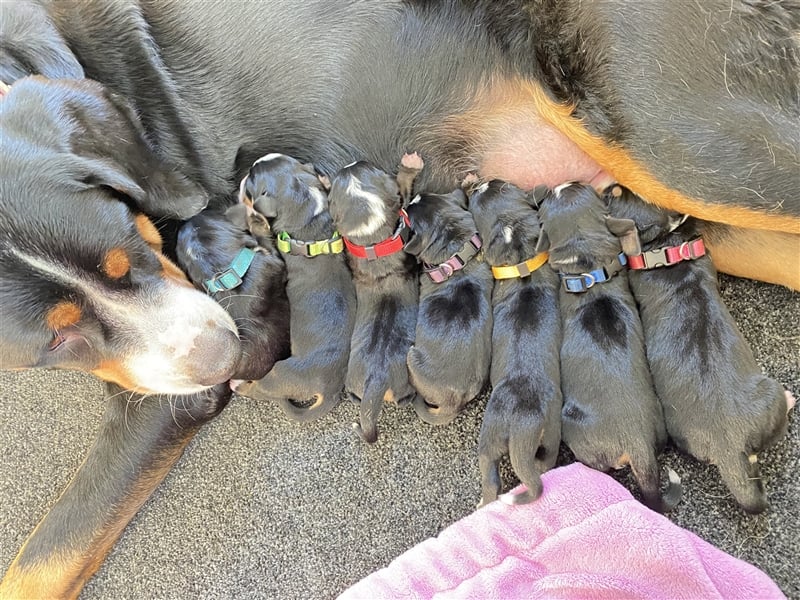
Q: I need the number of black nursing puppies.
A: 7